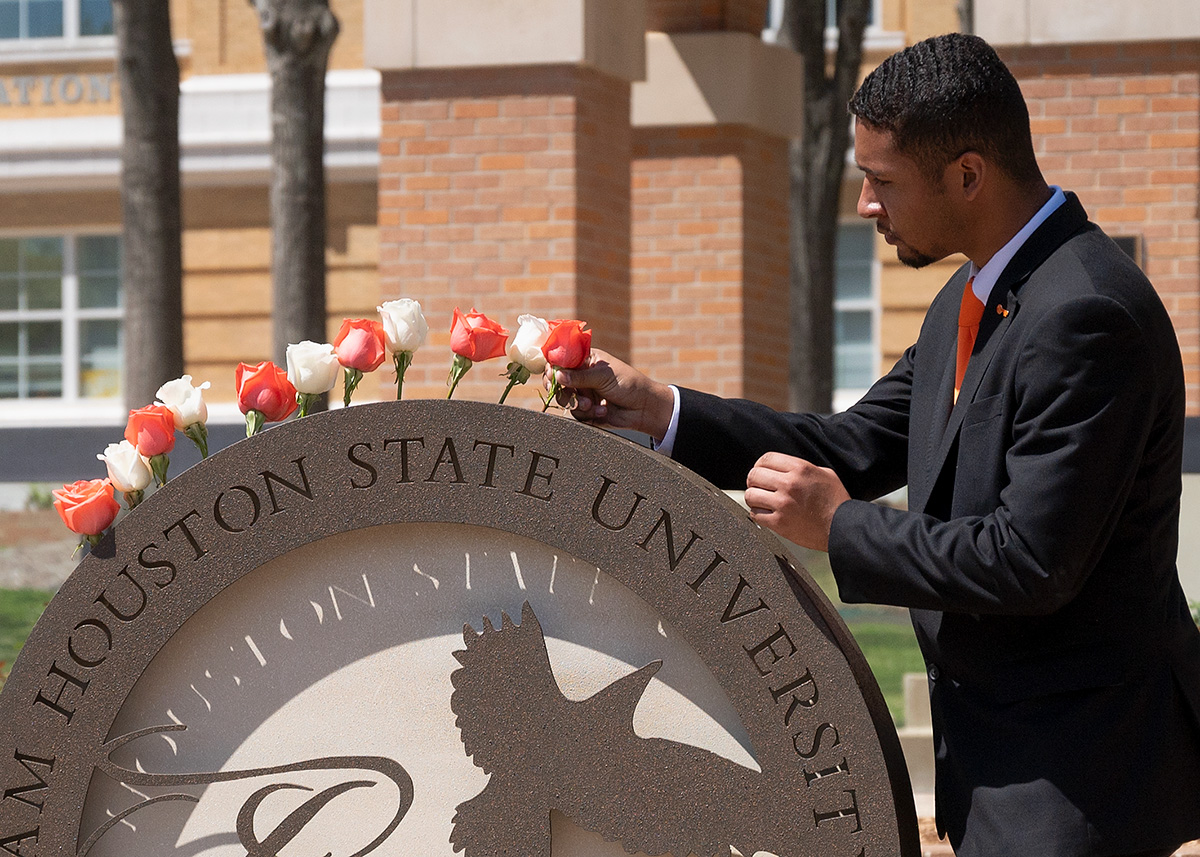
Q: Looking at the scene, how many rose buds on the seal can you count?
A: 11